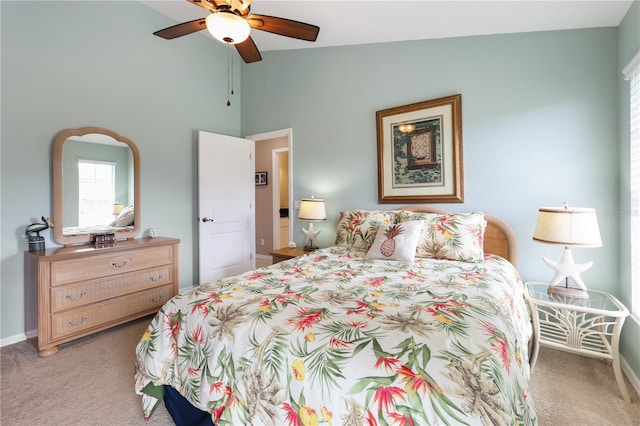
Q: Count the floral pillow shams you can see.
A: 2